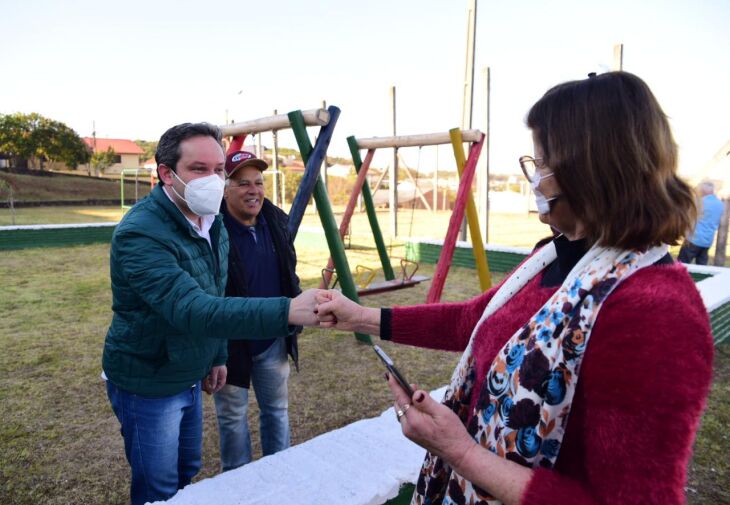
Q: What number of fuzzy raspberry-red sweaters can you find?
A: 1